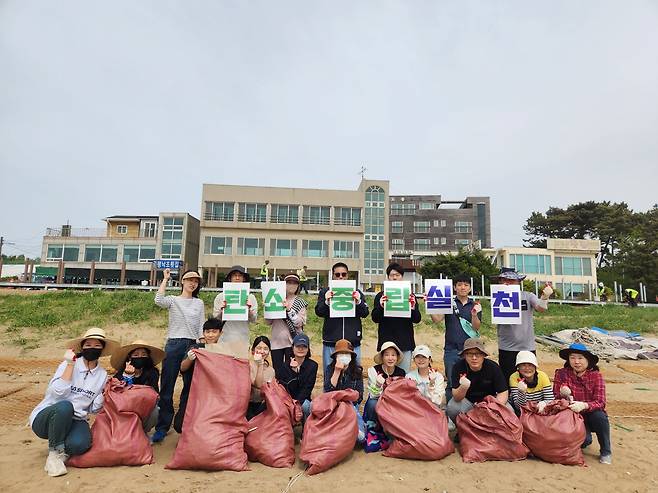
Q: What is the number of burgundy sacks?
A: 7